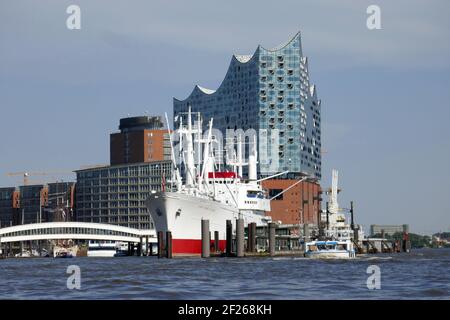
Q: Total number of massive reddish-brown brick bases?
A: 1